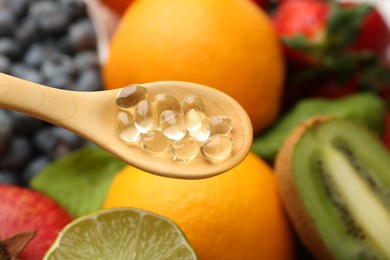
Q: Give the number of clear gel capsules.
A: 11